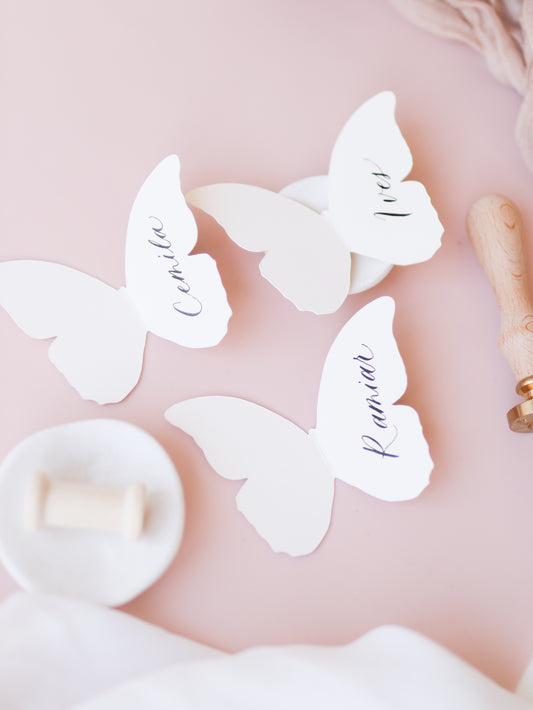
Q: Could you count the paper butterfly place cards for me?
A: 3